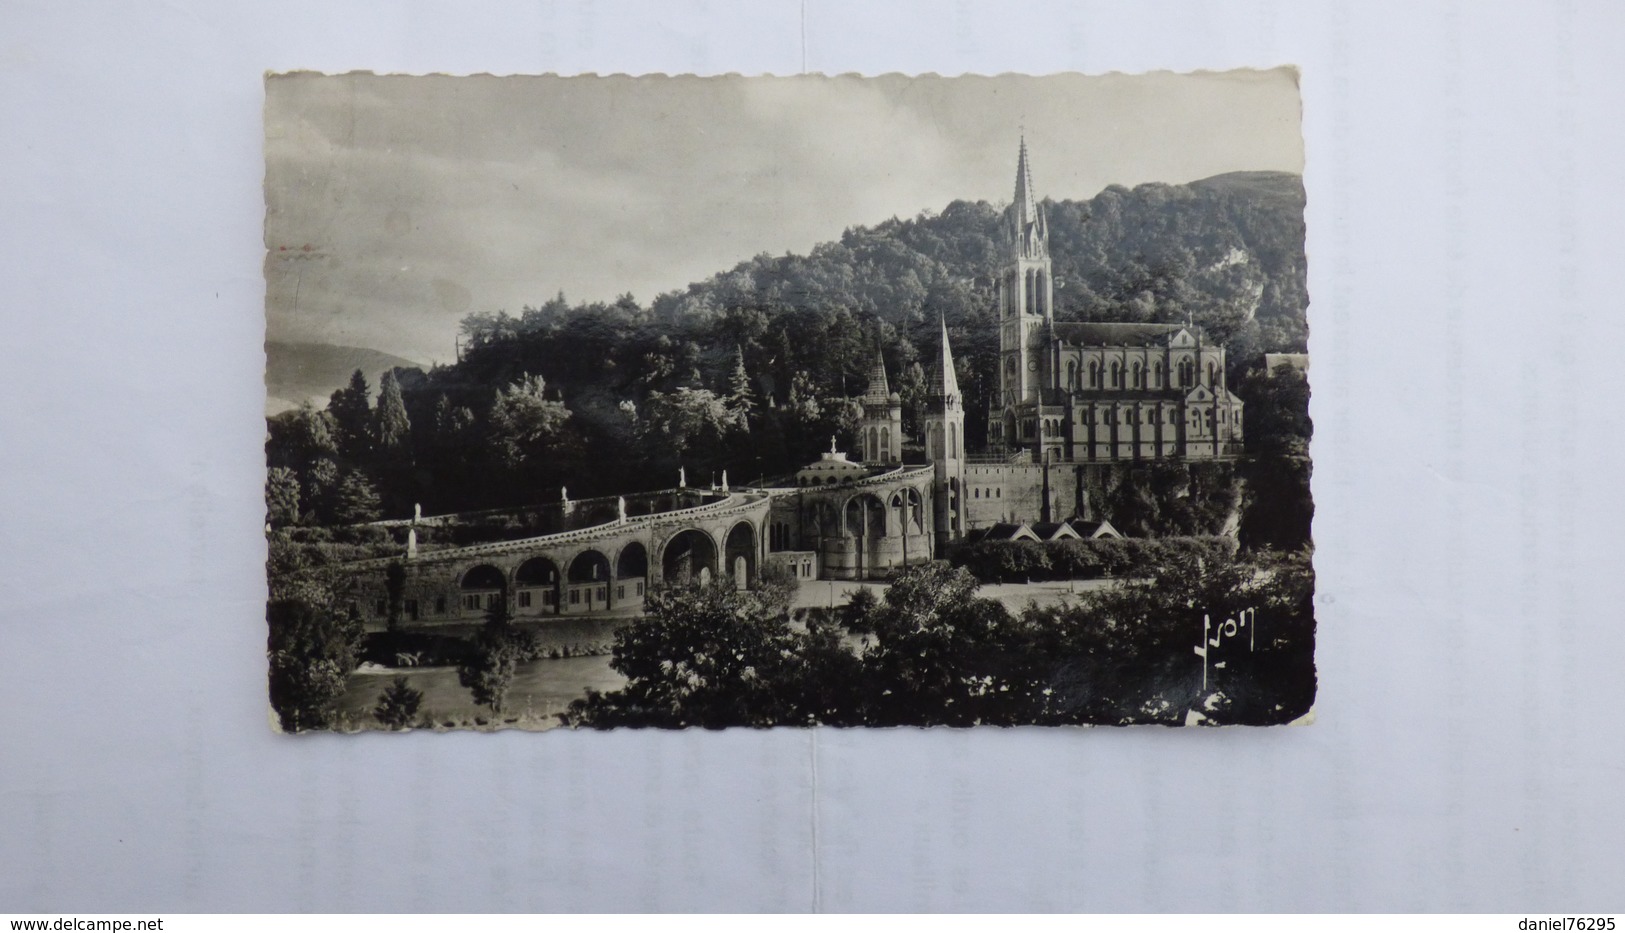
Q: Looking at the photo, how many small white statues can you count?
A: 6